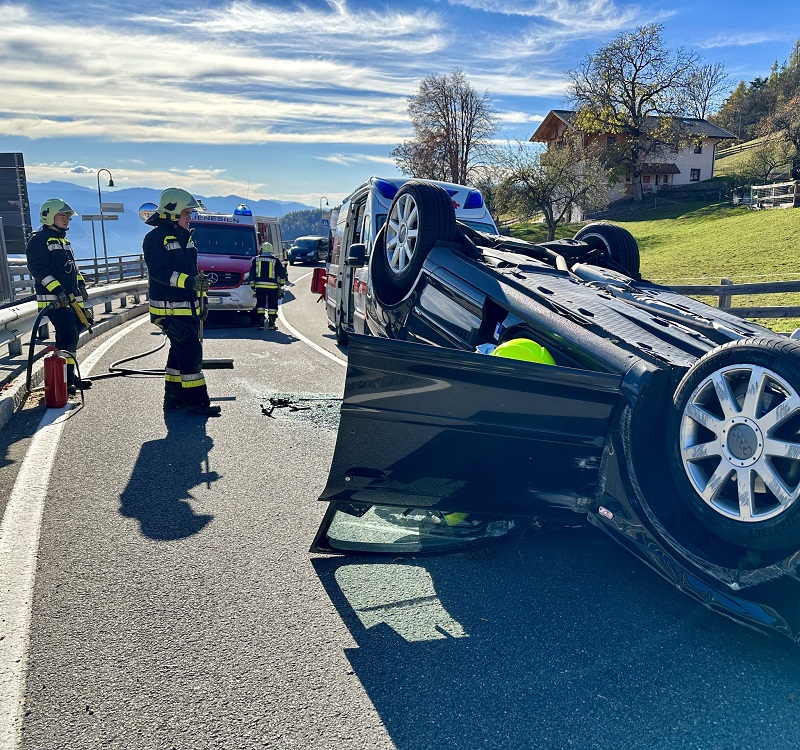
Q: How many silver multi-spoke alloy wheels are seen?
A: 2